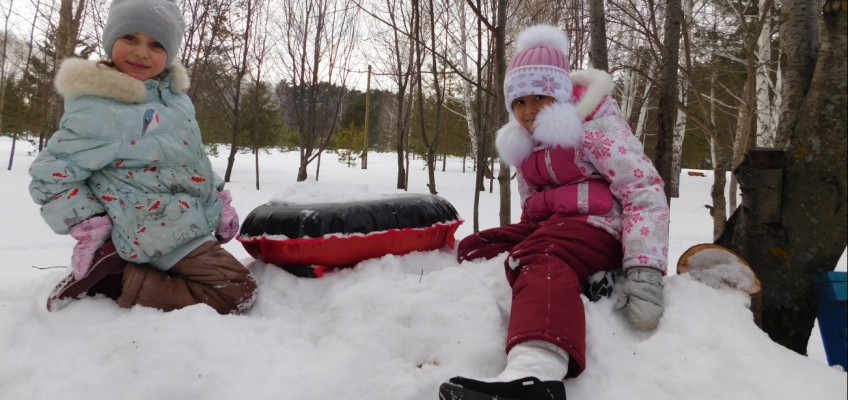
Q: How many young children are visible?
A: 2